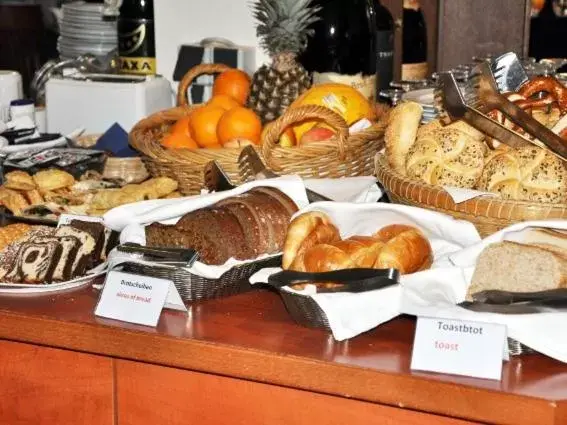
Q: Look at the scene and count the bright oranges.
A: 6